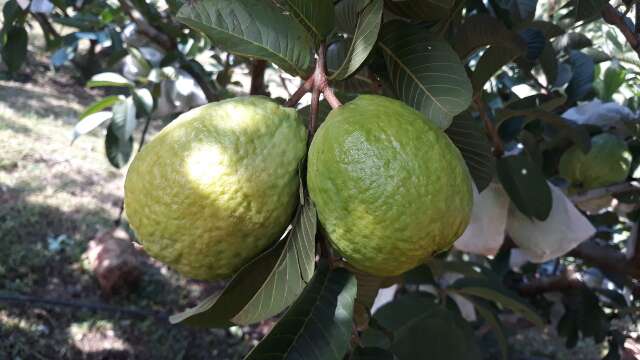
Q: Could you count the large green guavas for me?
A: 2